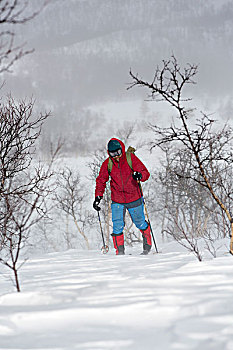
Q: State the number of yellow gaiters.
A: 0